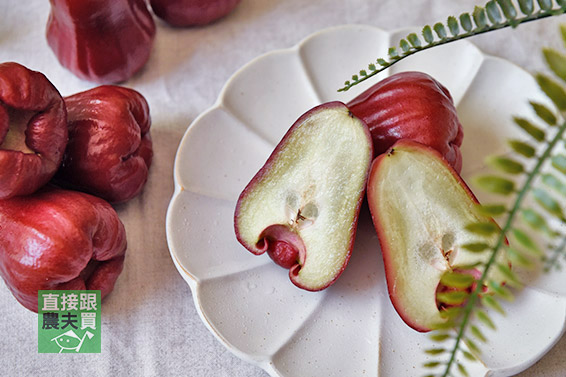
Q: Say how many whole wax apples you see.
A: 6